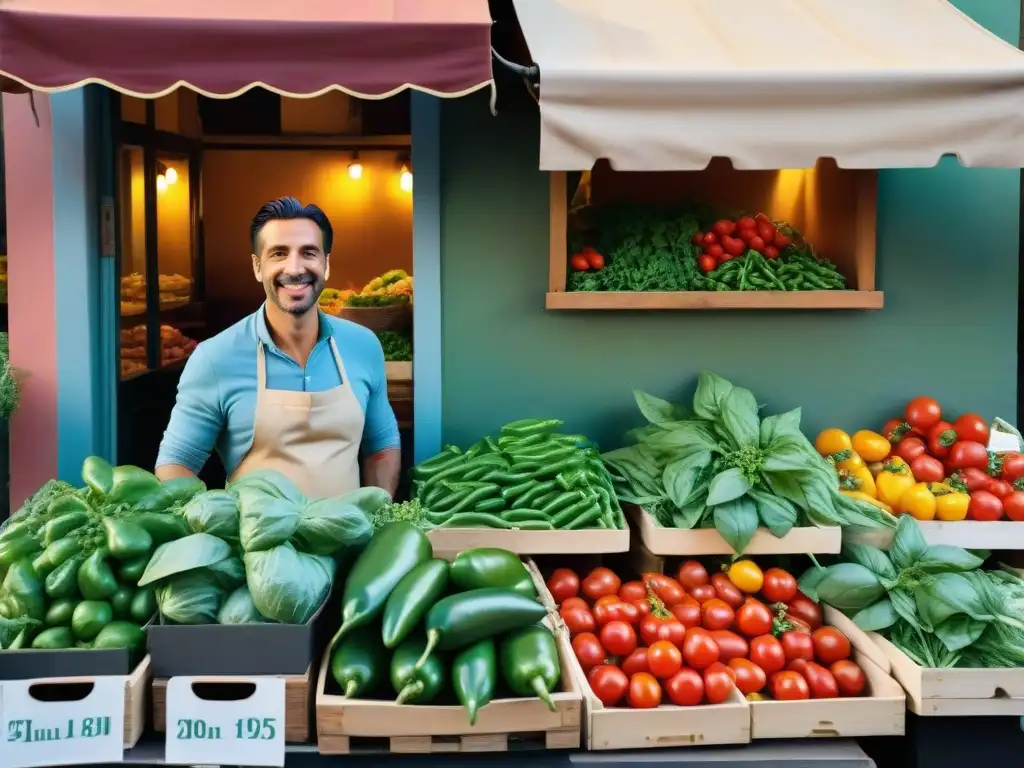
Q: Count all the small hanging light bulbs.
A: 4